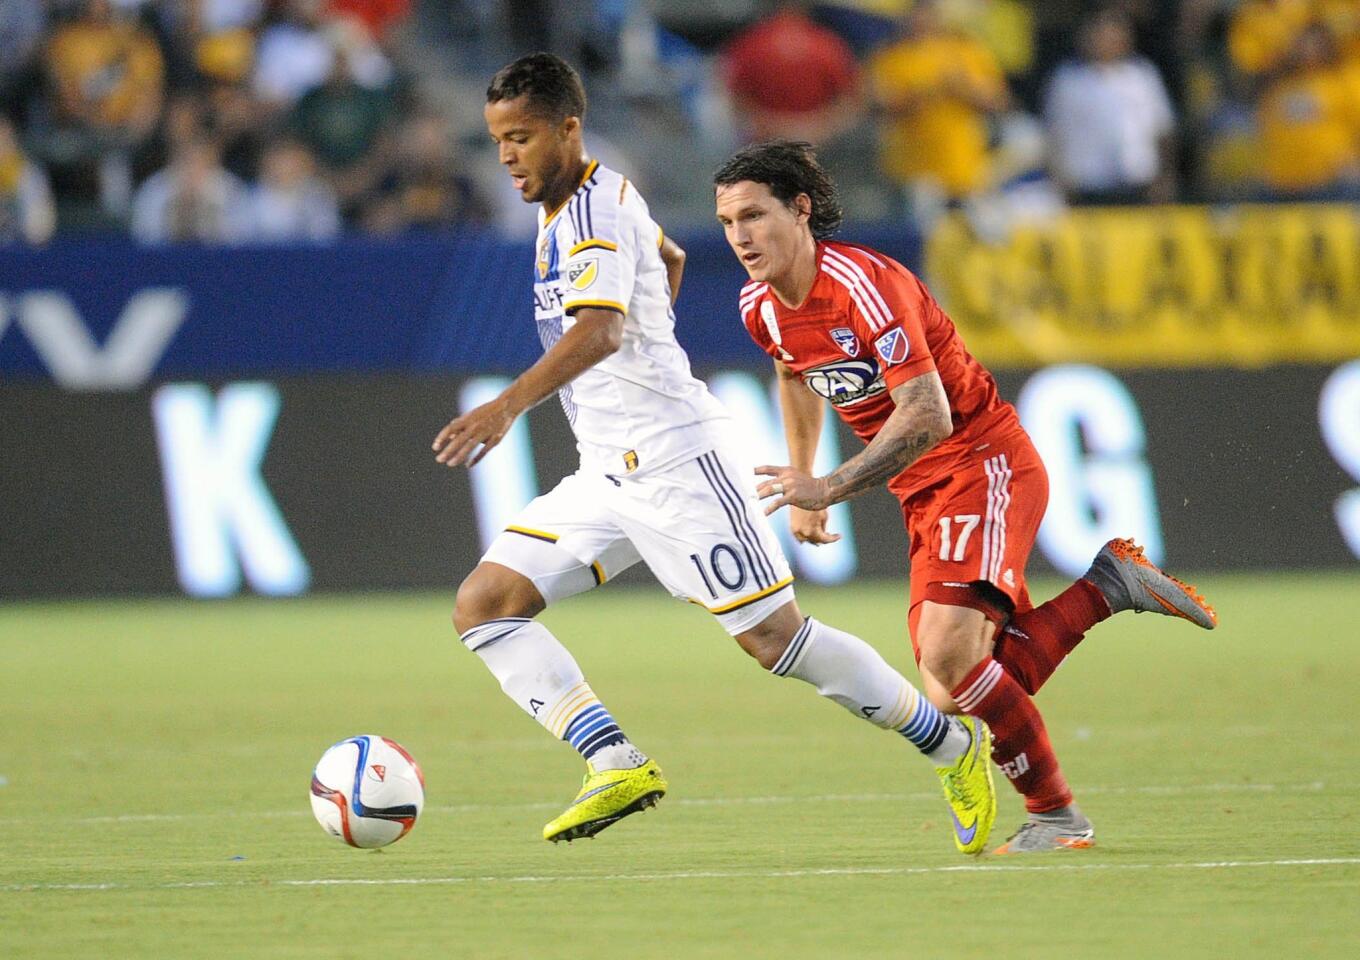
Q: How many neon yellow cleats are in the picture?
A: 2